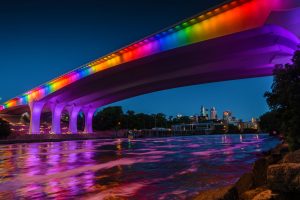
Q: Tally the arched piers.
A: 4